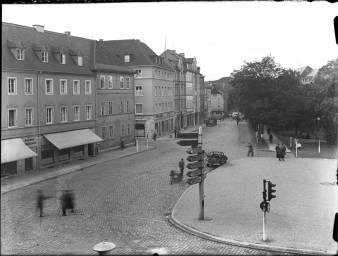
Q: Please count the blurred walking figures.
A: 2